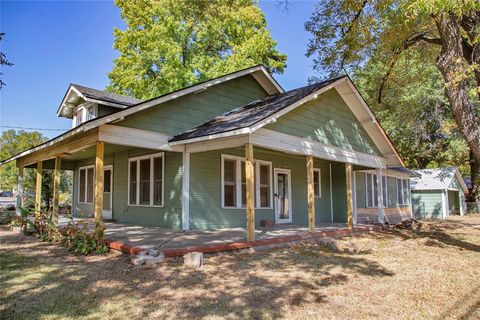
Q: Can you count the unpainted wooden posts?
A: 6